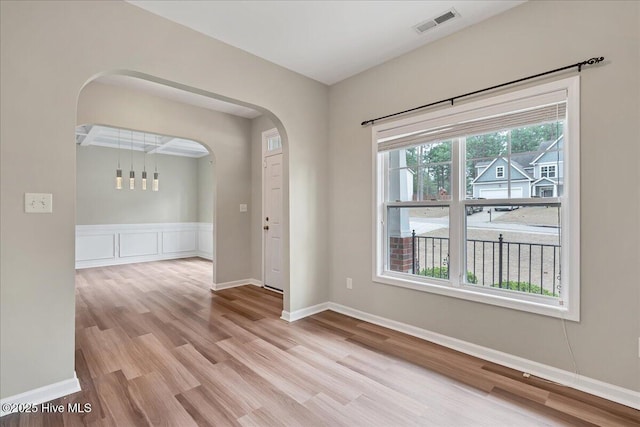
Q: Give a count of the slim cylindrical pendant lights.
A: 4